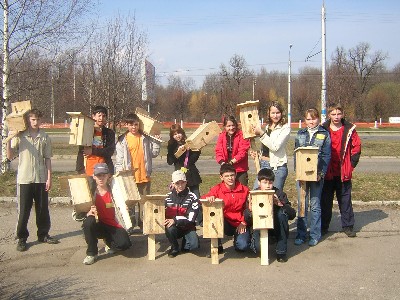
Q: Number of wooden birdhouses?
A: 11